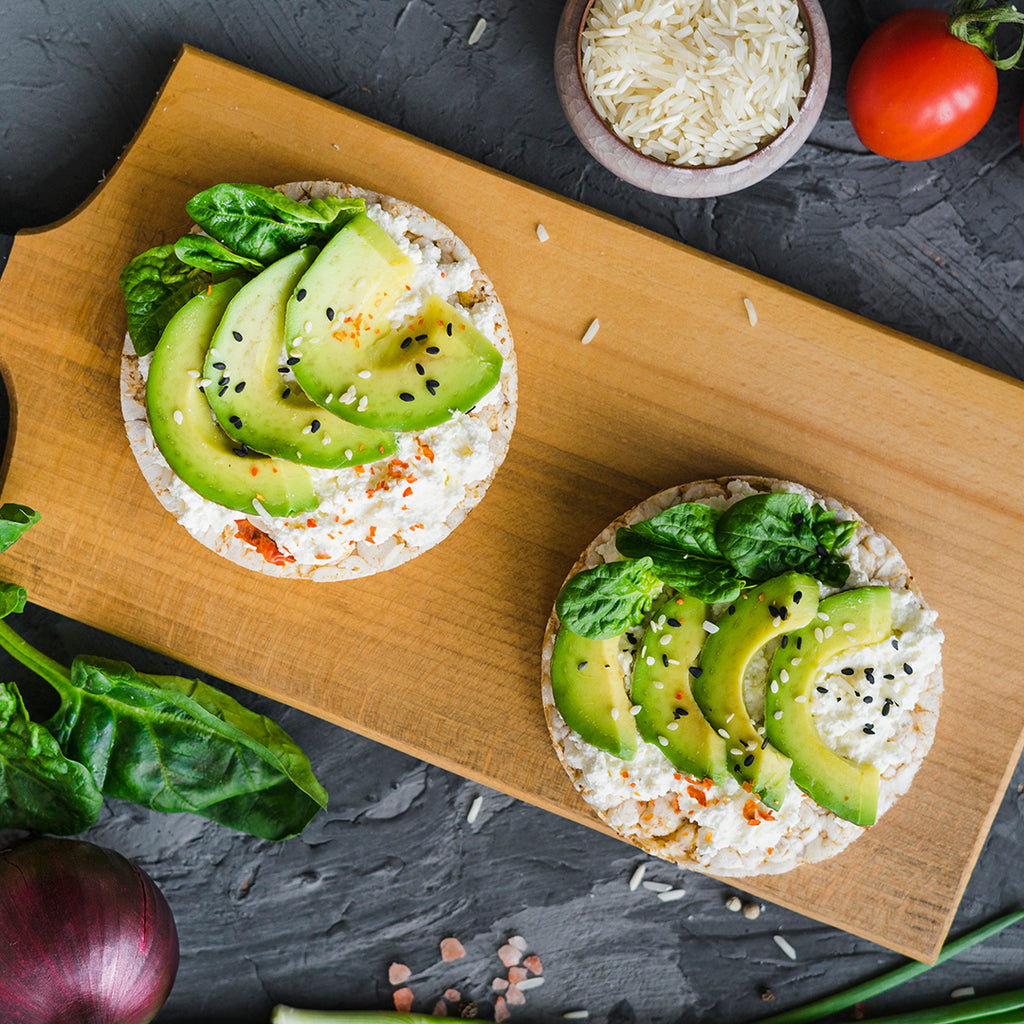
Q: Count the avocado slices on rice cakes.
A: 7